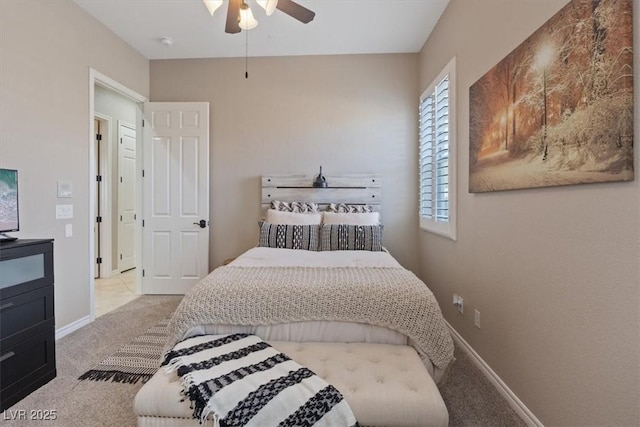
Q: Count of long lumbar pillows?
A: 2